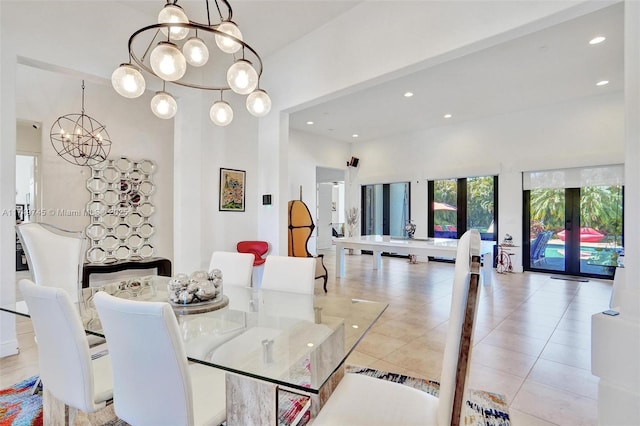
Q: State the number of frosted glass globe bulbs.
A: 9